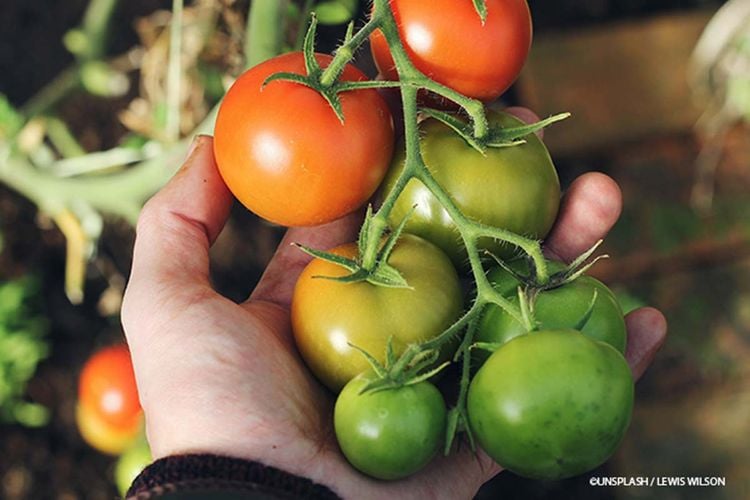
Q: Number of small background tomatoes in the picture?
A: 3